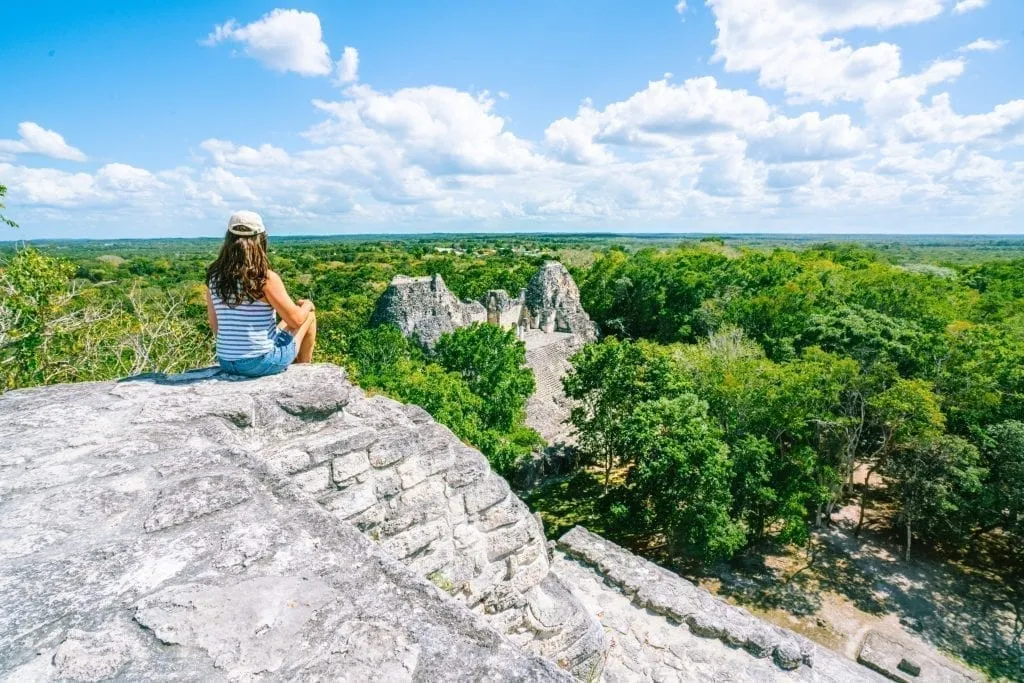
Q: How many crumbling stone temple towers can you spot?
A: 2